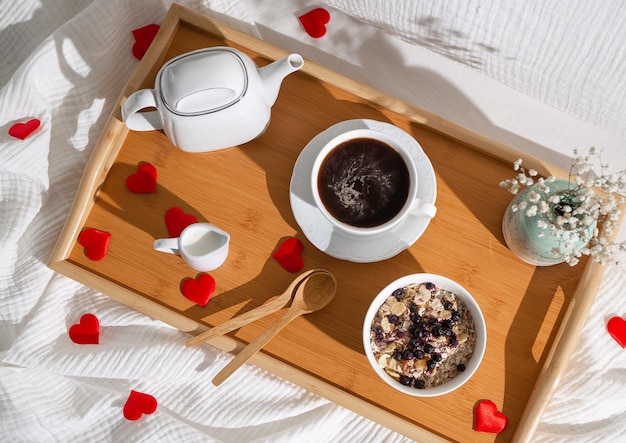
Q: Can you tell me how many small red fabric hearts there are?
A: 12